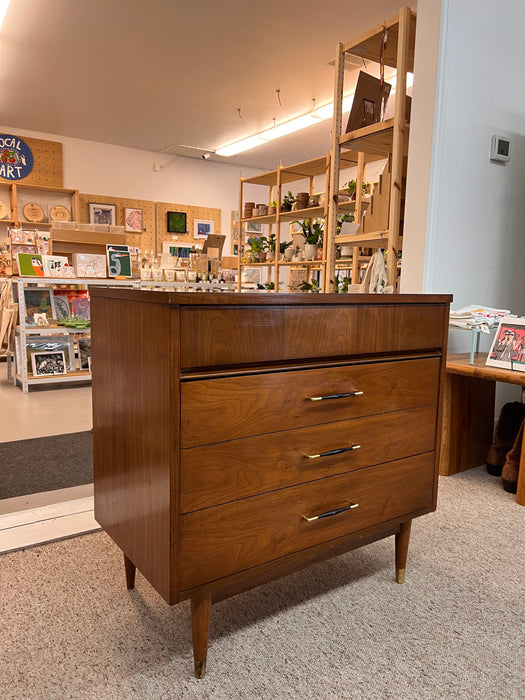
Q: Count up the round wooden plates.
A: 3